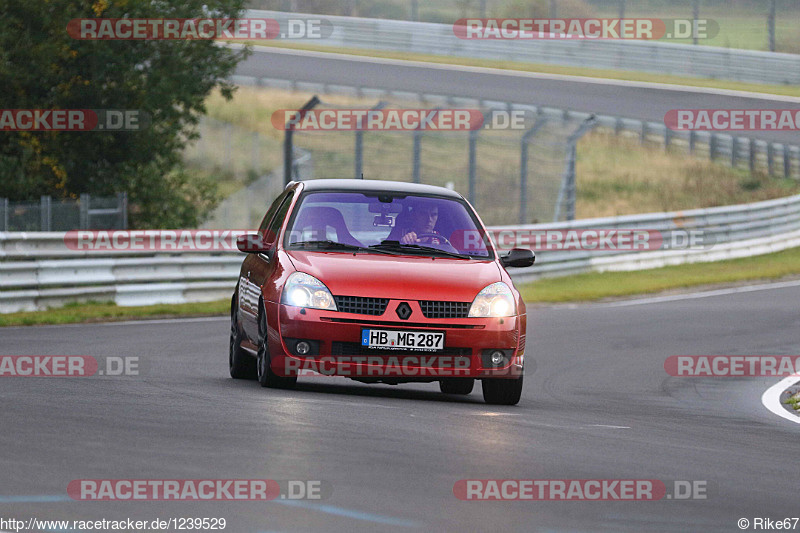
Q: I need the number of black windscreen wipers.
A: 2